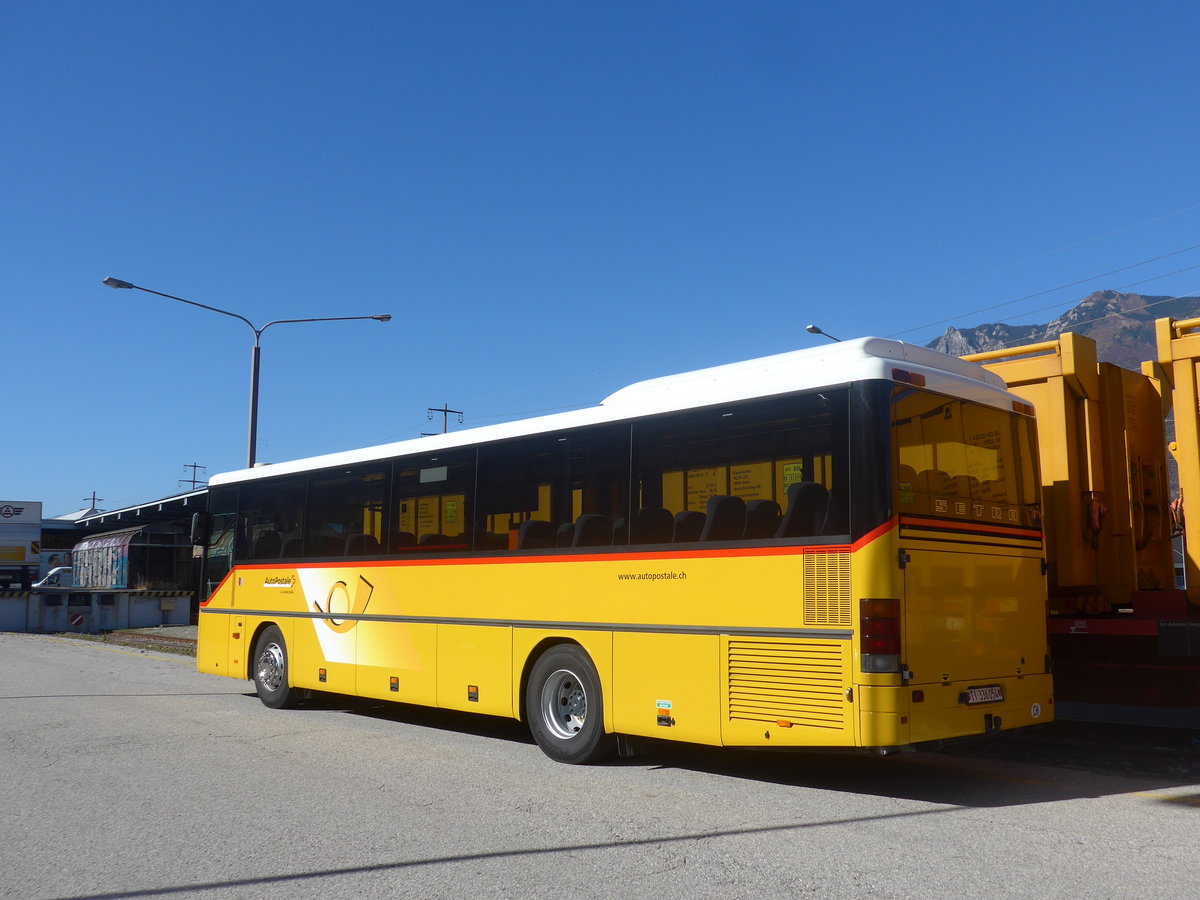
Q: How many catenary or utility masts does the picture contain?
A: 3